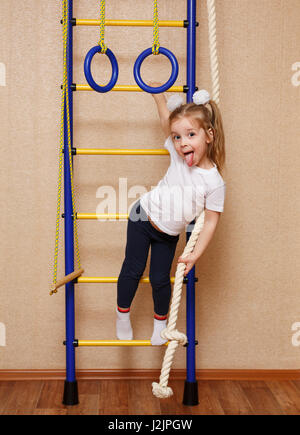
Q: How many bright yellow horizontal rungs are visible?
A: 6